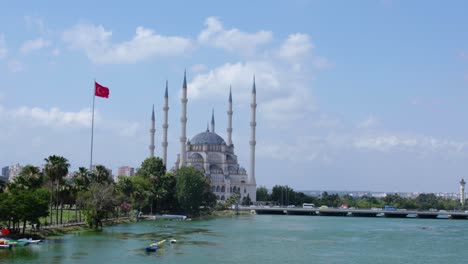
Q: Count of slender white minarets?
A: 6